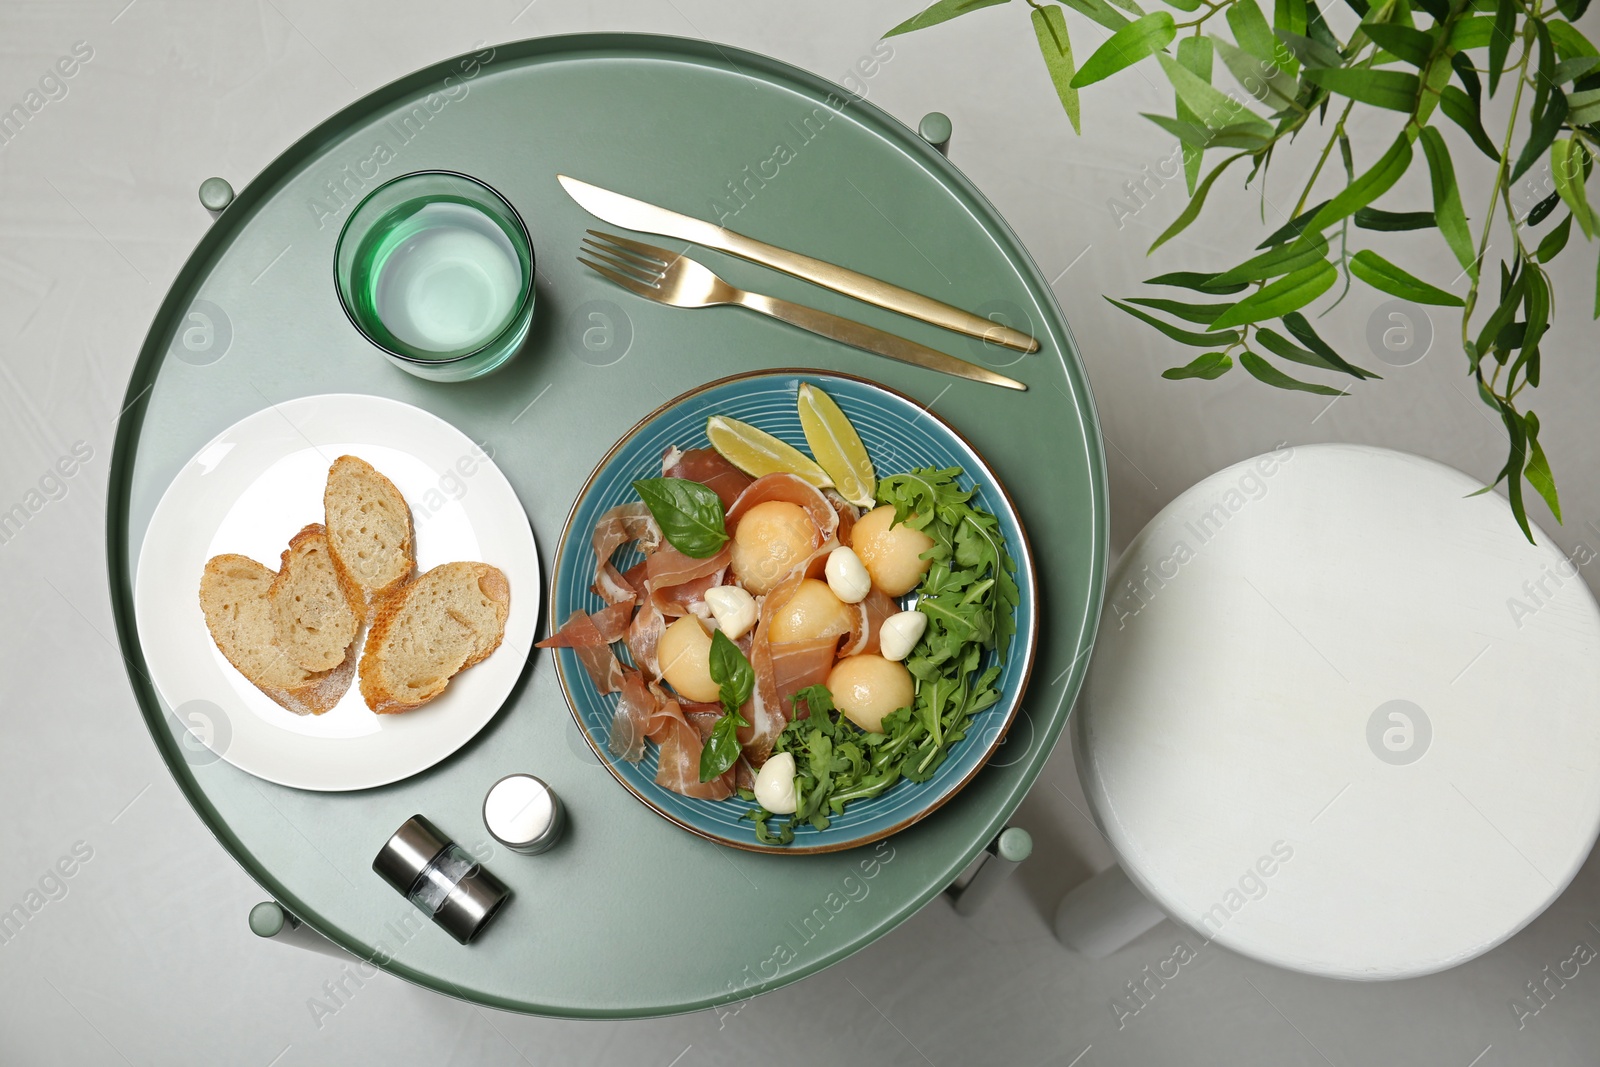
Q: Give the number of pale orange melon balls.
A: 5